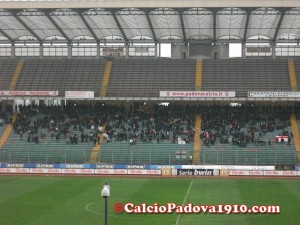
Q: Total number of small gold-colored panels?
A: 2